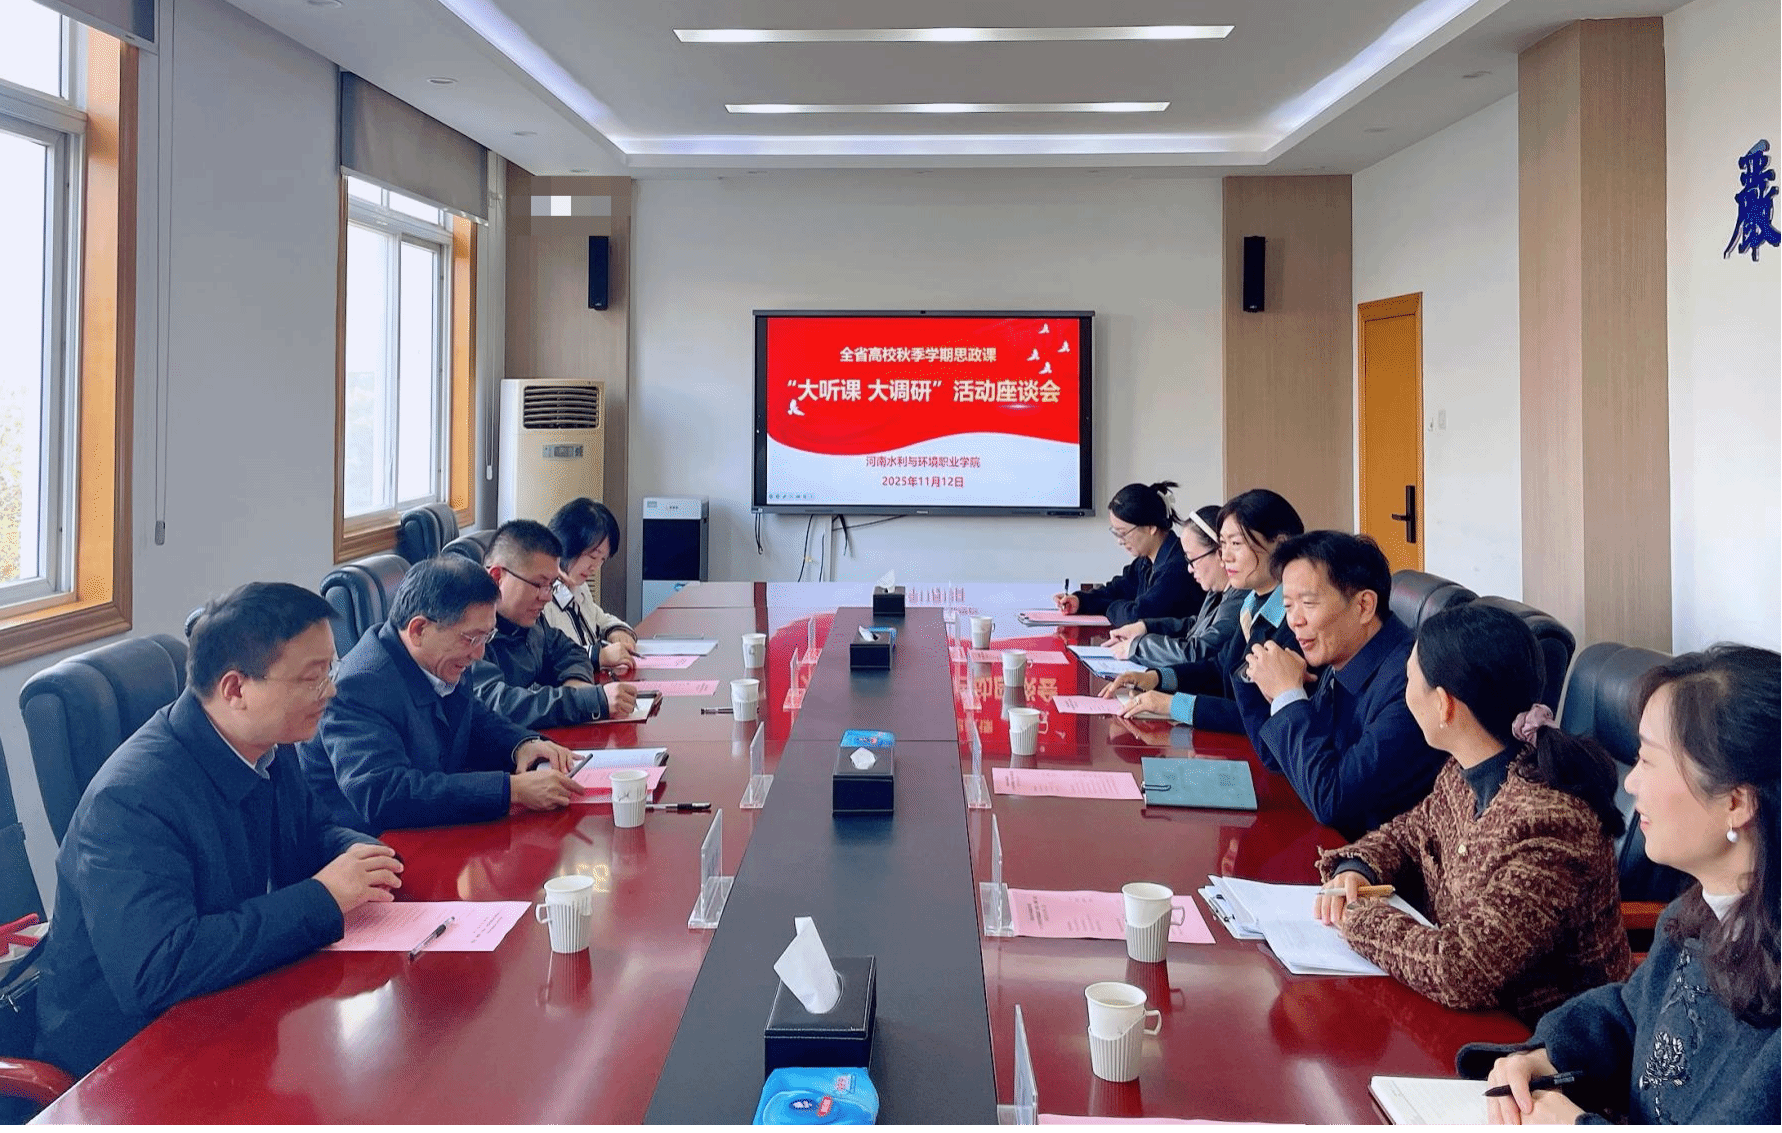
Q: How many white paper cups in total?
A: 9